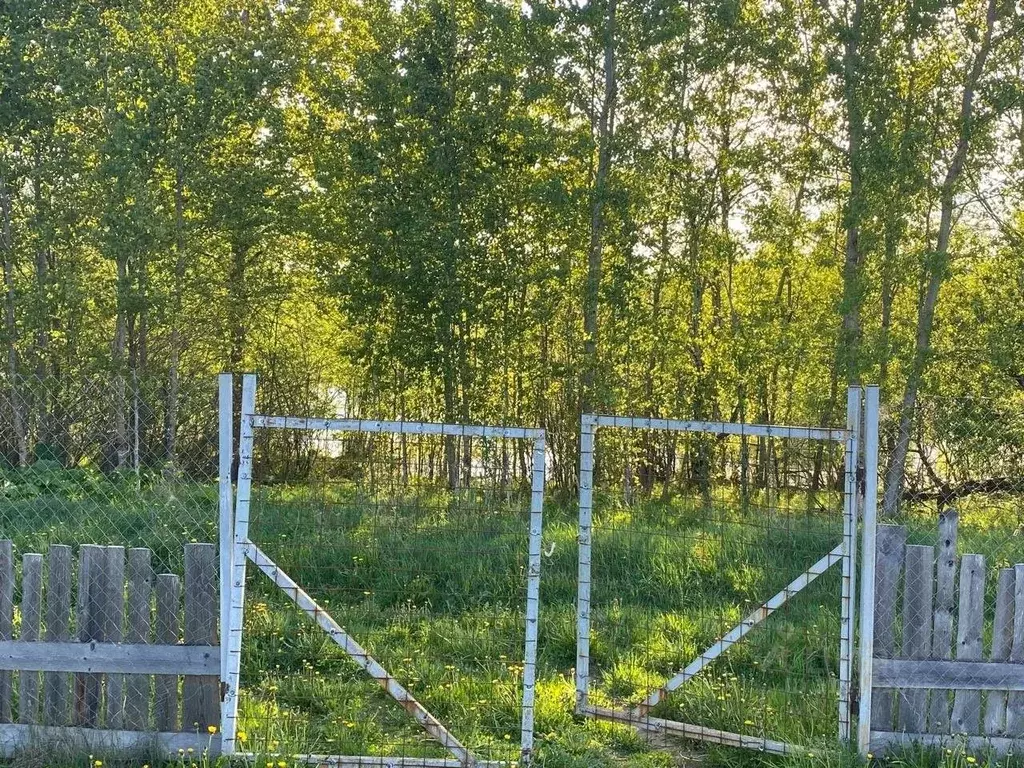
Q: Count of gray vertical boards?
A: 14